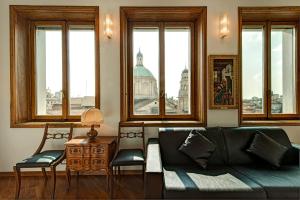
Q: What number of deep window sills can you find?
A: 3